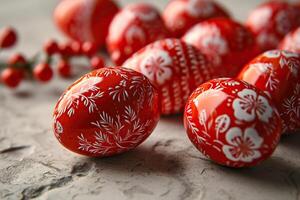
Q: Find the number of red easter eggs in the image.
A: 10